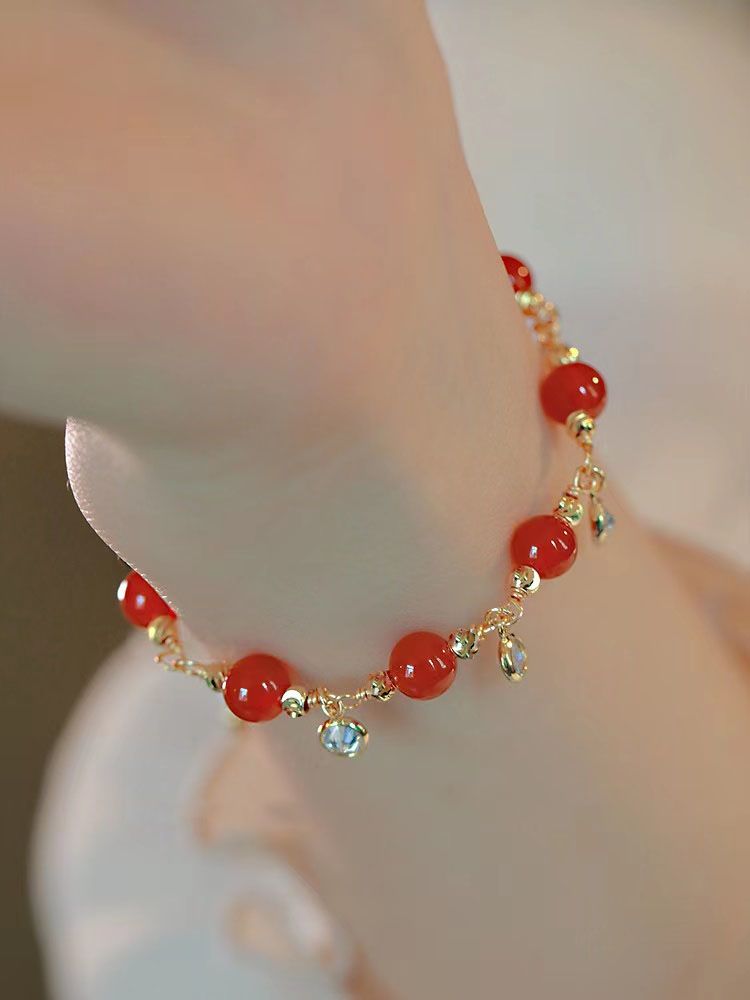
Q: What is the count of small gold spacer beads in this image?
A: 10